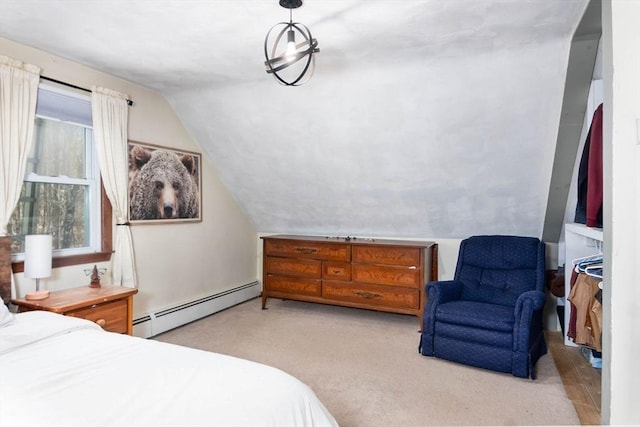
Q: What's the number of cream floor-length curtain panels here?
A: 2